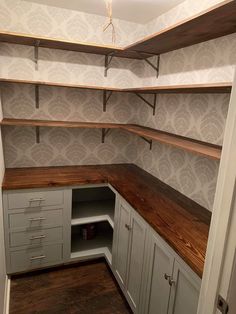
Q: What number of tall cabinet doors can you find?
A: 4